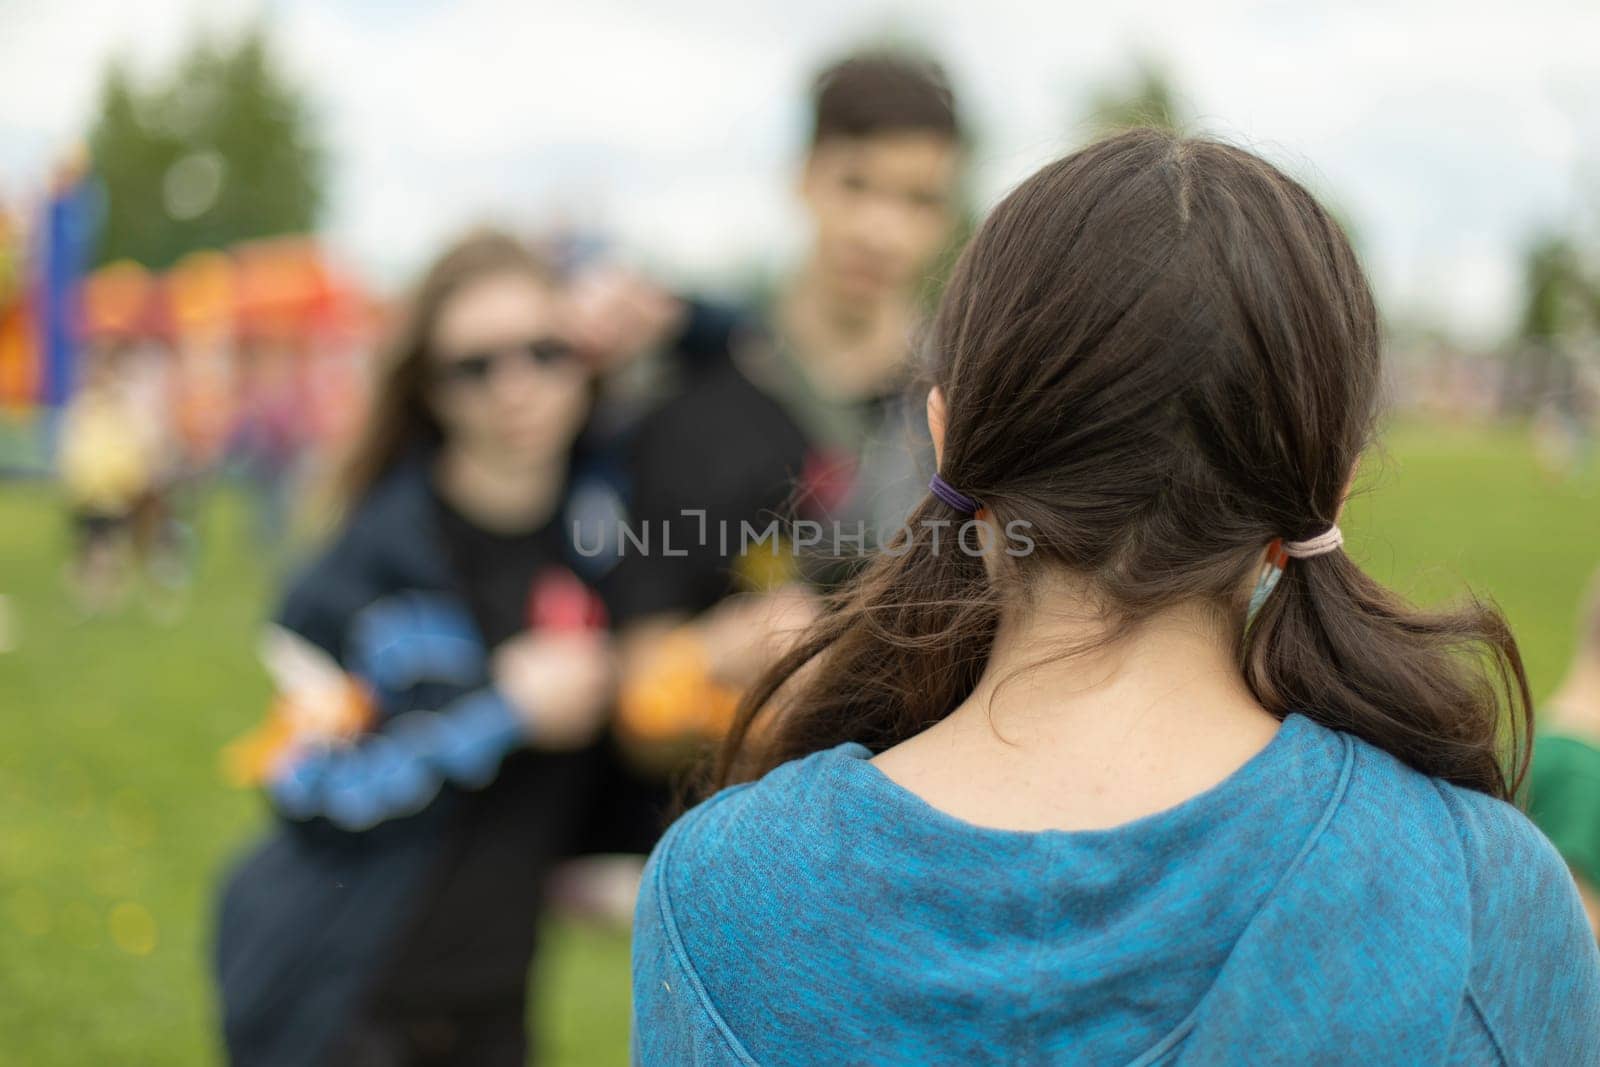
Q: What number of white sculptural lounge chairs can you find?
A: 0